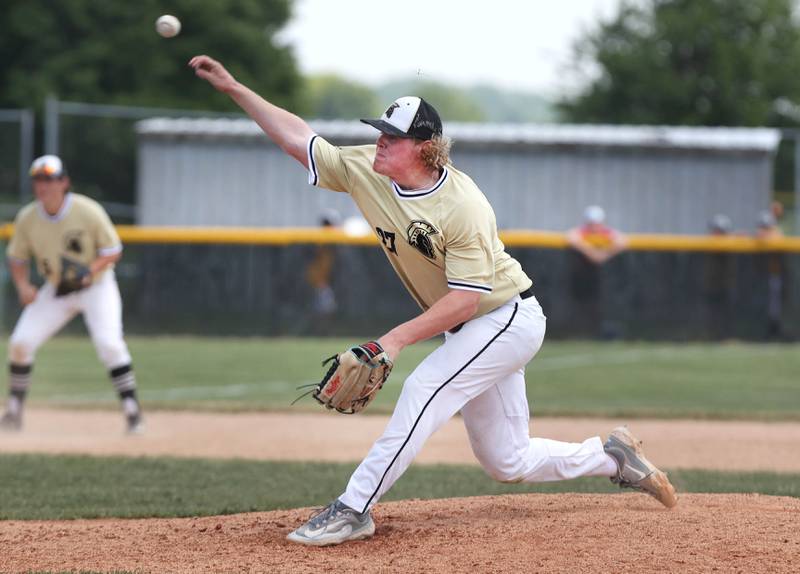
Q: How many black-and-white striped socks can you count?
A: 2